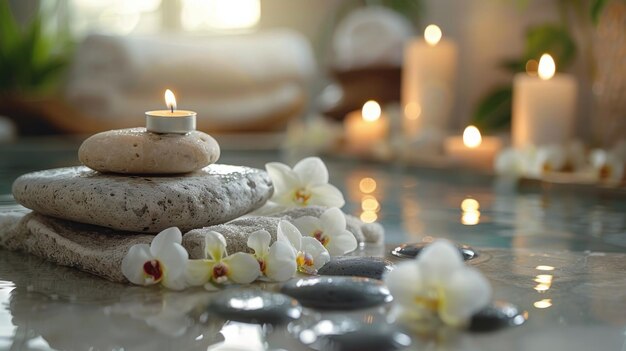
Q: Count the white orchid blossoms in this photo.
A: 7